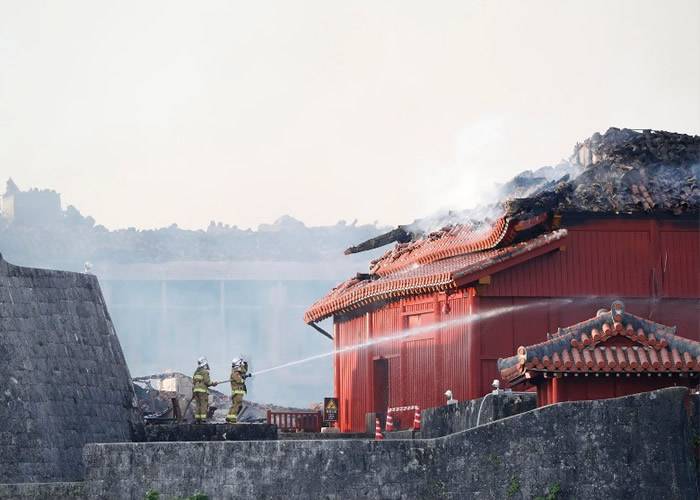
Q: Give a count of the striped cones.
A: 3